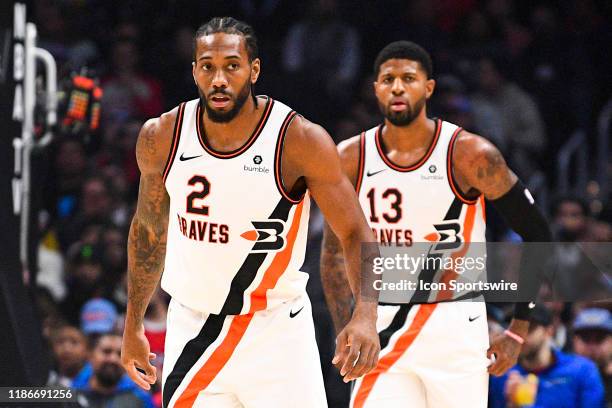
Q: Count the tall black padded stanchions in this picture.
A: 1